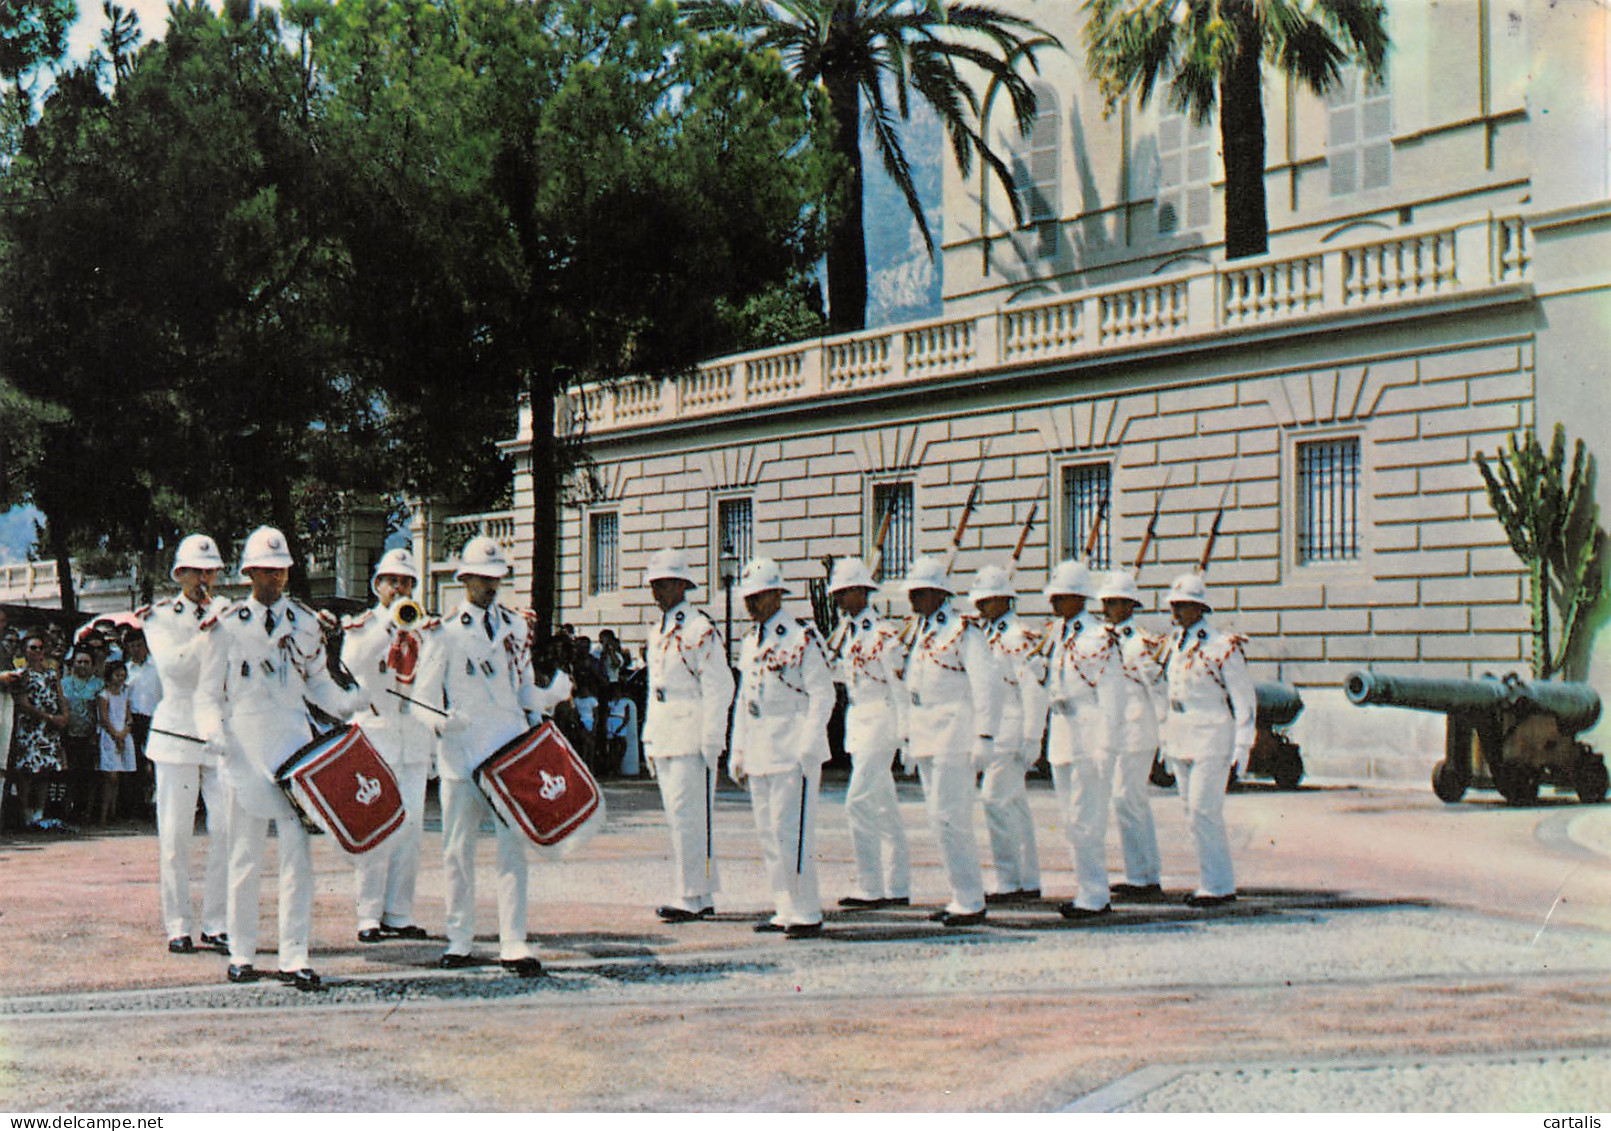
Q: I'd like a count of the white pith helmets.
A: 12